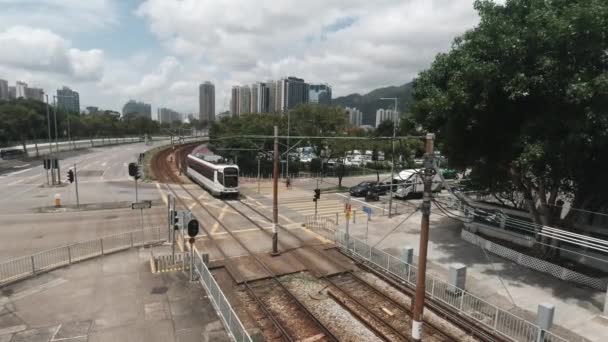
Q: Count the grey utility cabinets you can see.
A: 3